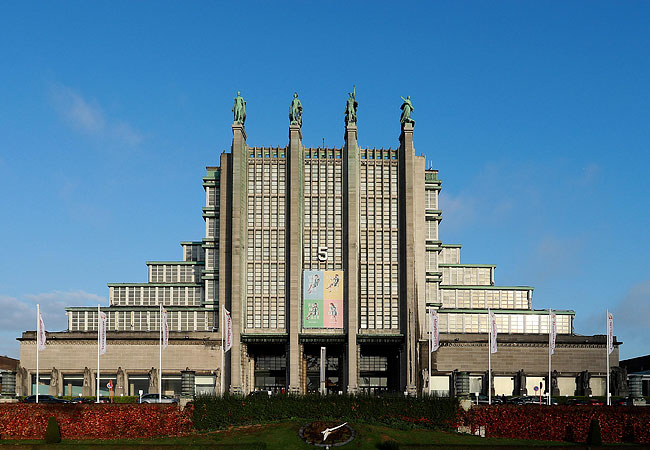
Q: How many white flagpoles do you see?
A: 8